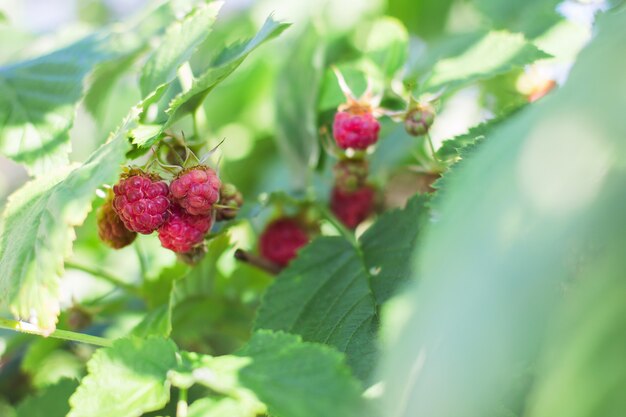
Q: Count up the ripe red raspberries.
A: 6